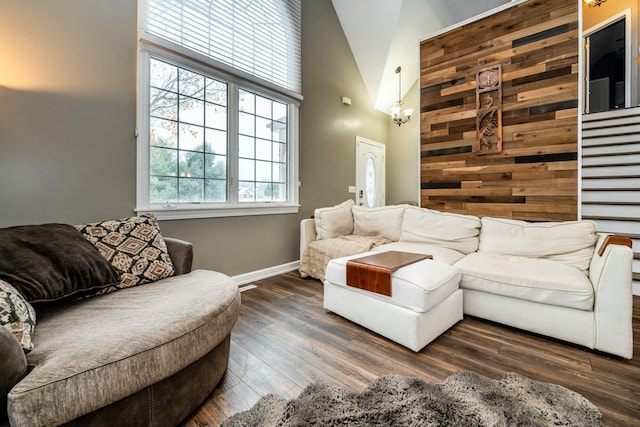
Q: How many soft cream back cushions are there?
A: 4